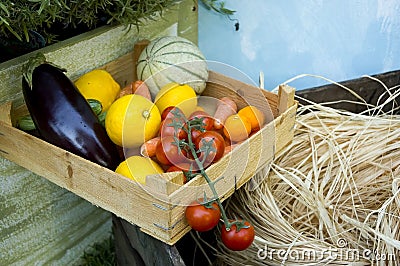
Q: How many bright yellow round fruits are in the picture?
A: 4